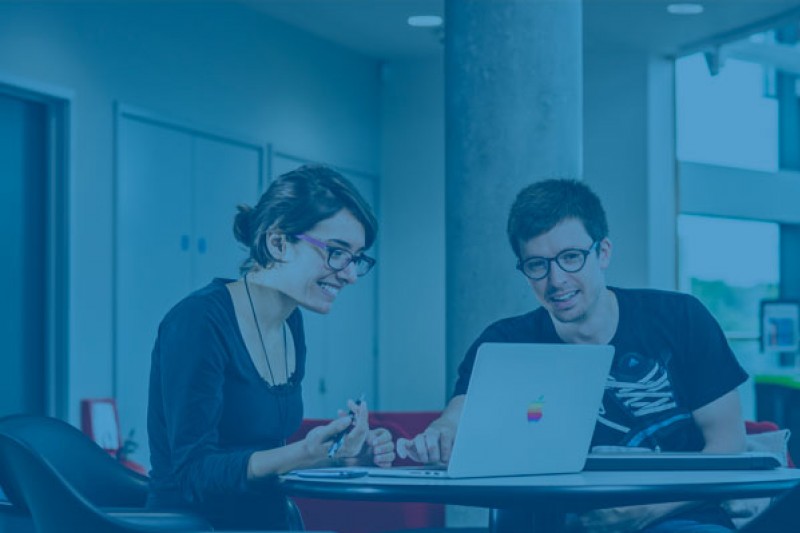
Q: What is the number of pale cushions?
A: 1